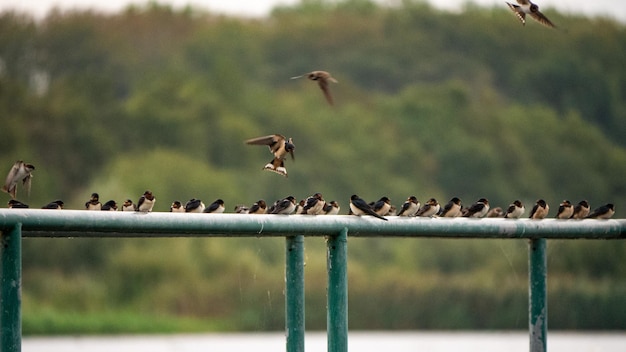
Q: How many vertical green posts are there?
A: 4